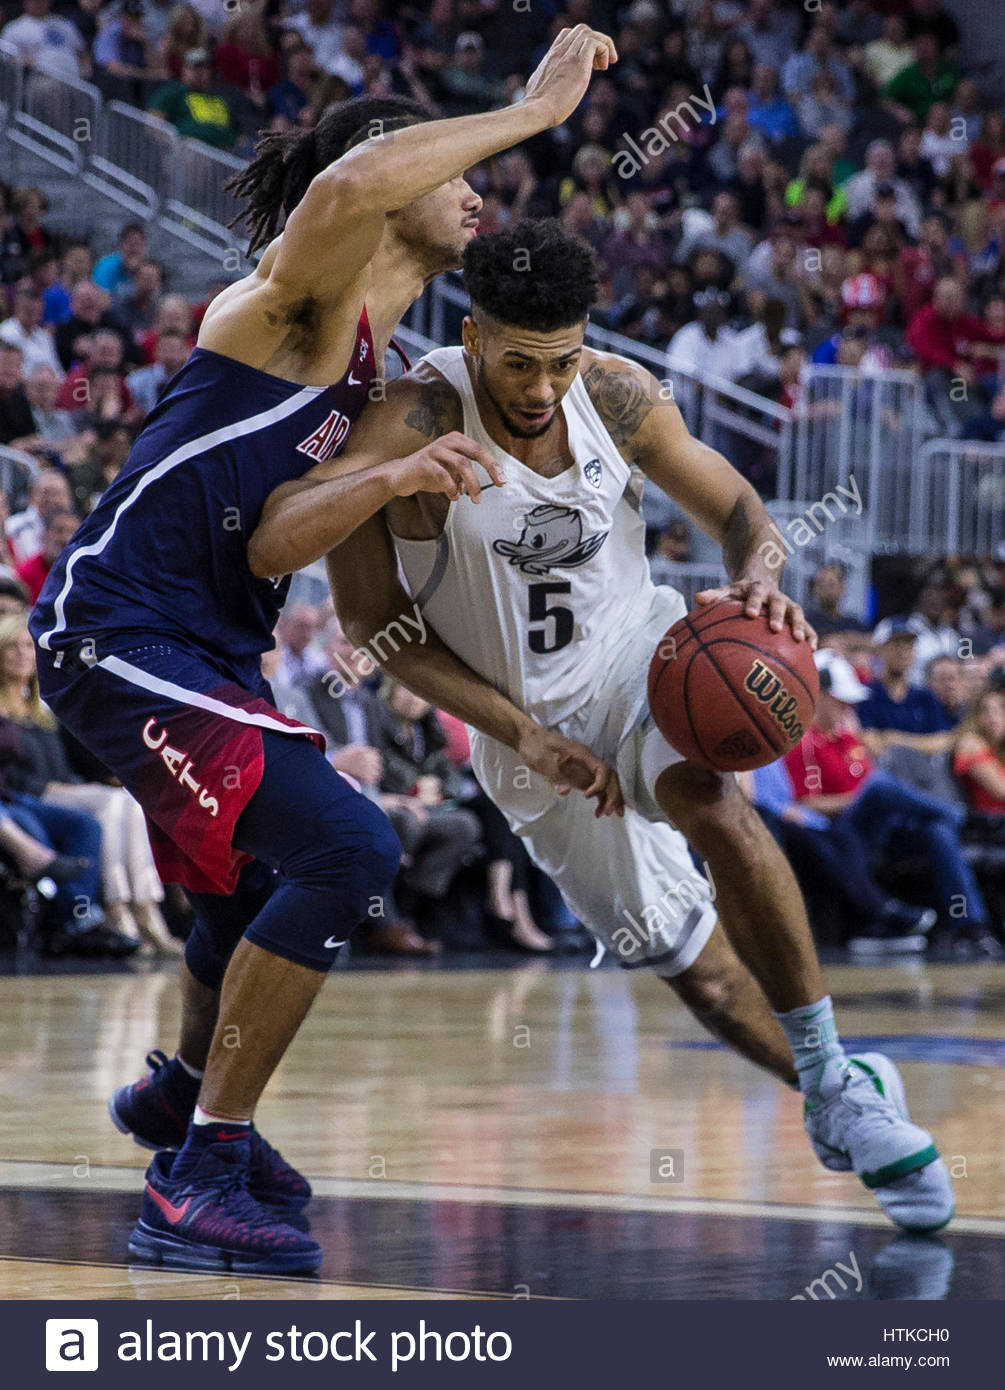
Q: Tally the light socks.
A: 1